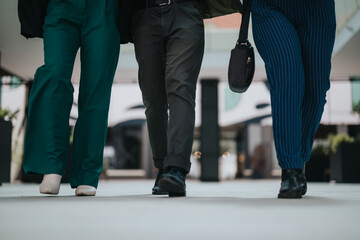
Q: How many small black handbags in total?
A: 1